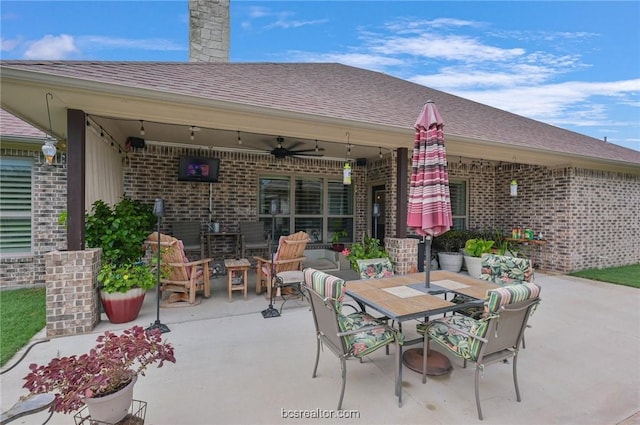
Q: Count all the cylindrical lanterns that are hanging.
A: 2